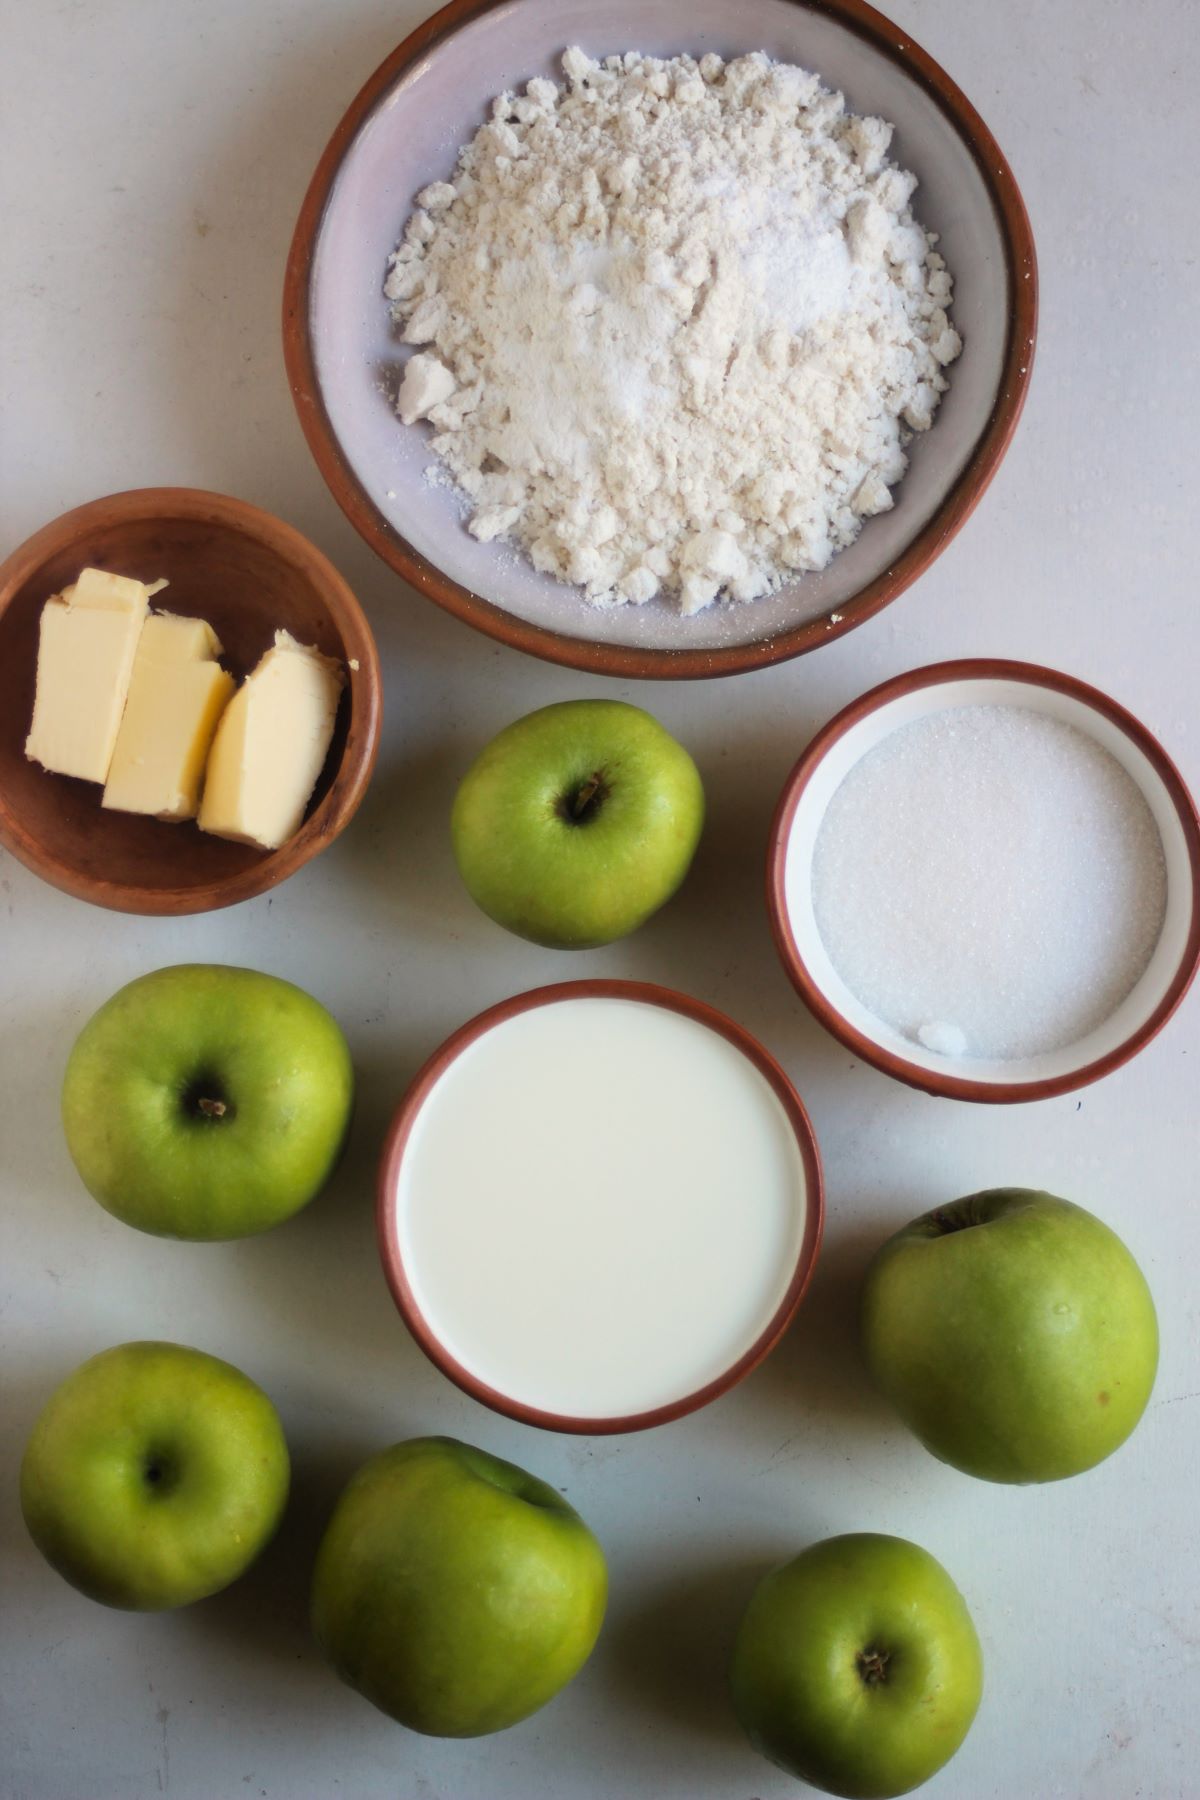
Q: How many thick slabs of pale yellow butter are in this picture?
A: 3